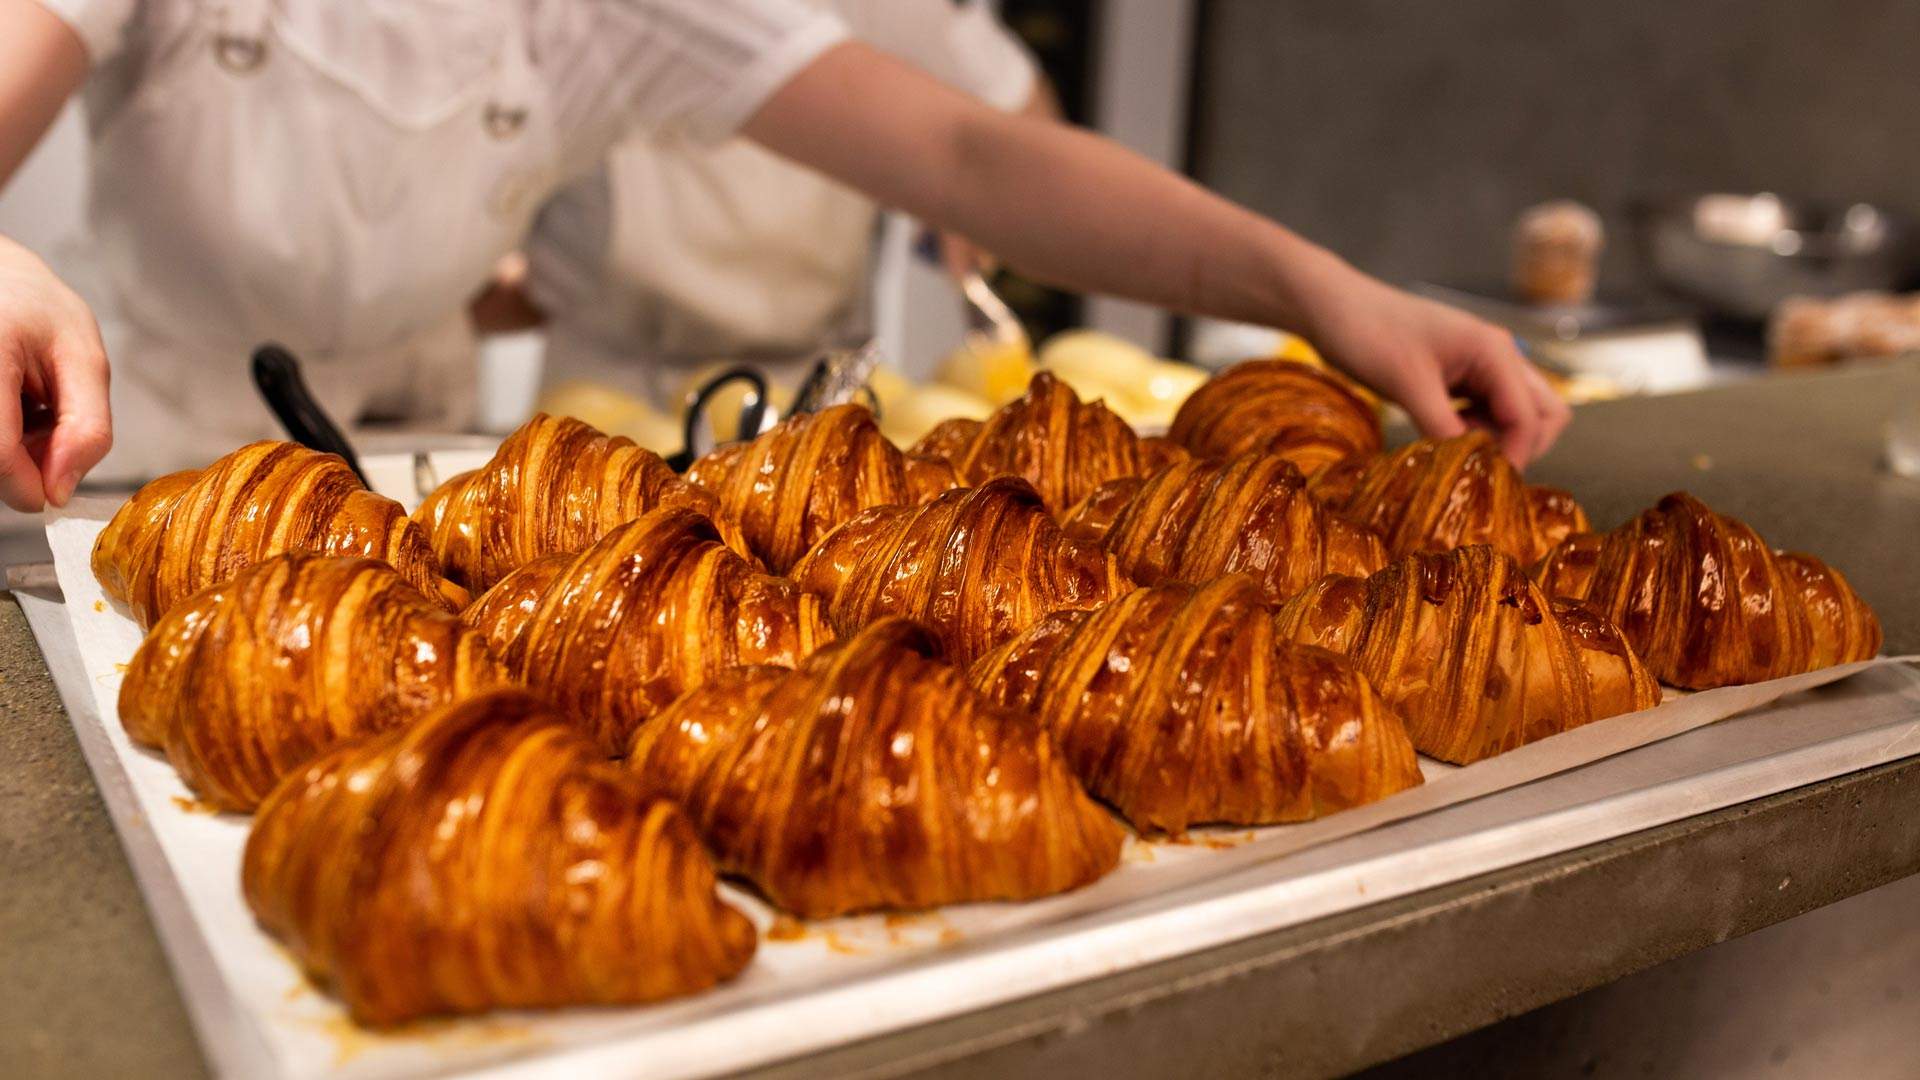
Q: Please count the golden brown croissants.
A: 15